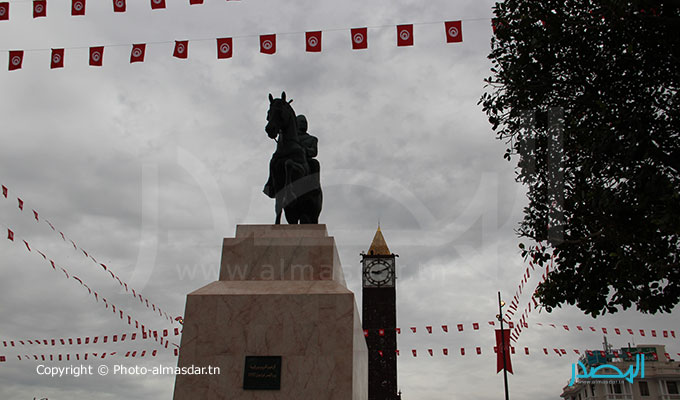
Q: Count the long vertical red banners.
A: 1